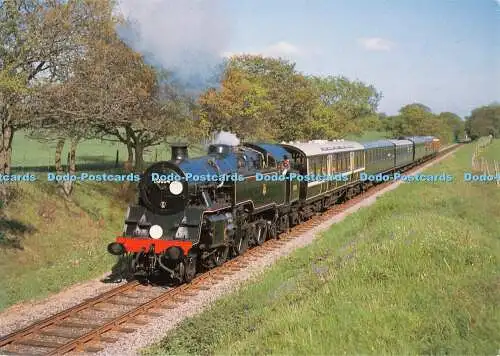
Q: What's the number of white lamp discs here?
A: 2